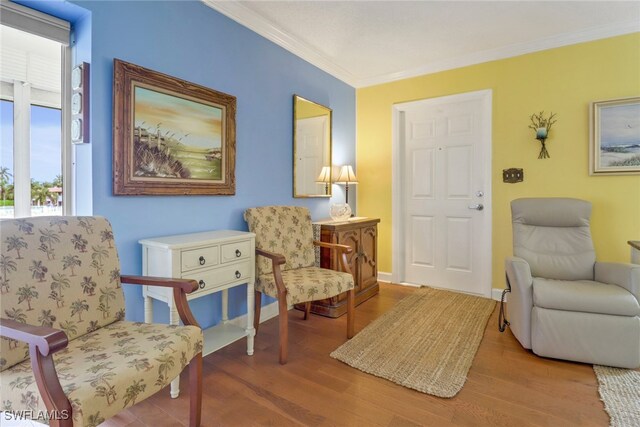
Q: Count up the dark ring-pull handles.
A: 4